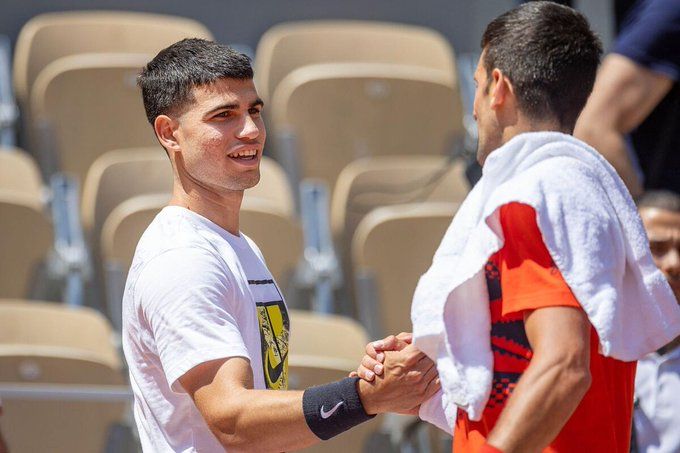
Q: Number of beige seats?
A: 7